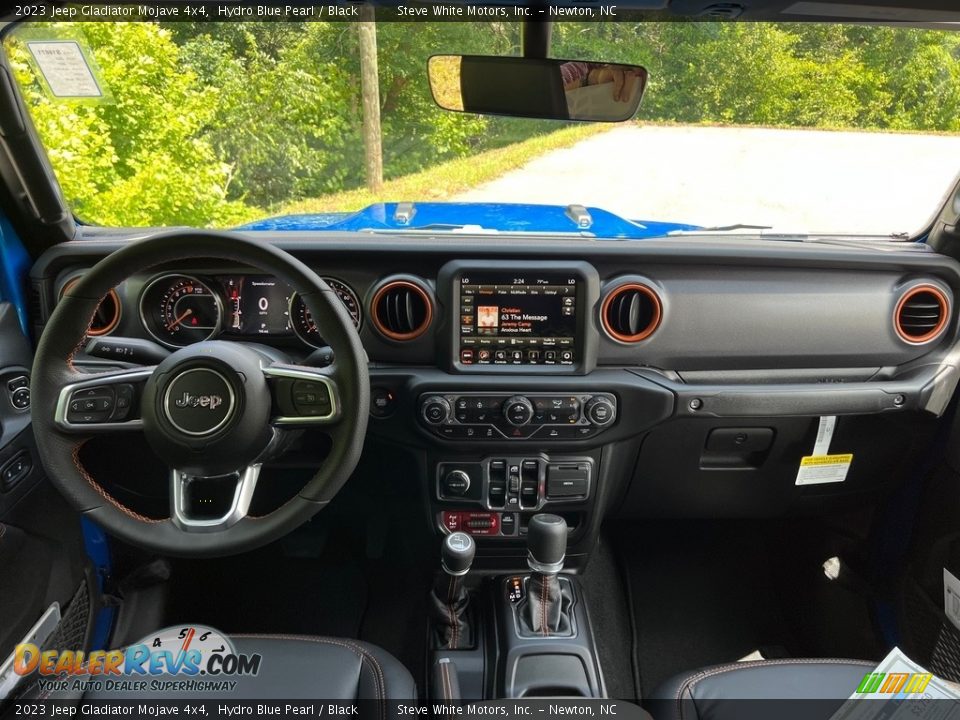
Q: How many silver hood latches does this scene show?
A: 2